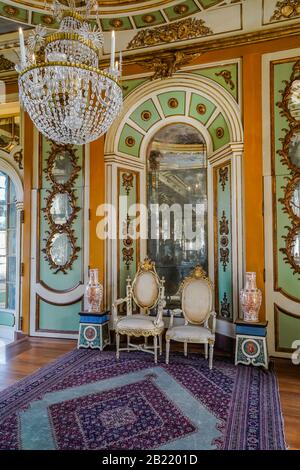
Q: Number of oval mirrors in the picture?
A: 7